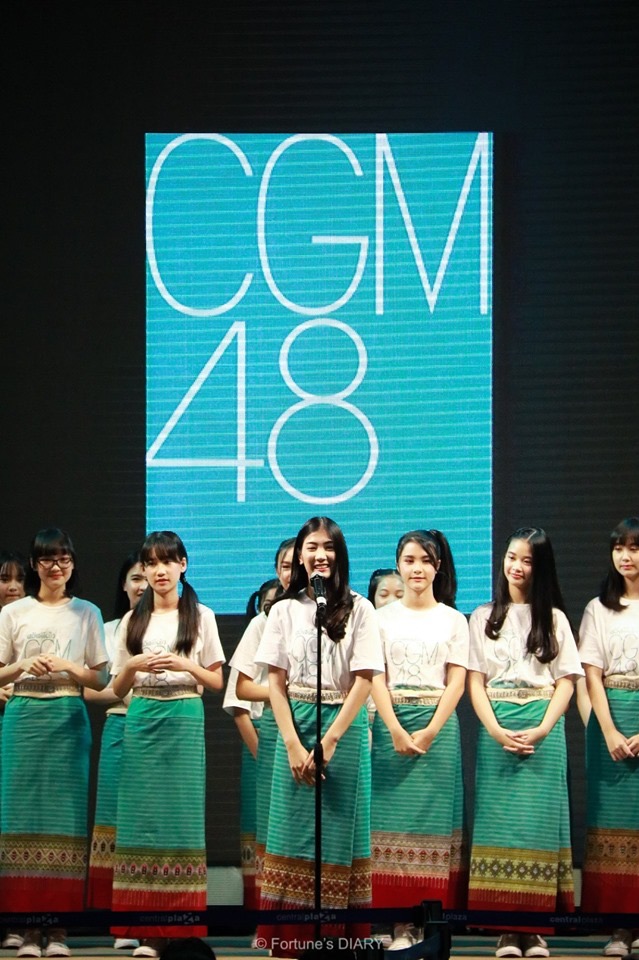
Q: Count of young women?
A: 11